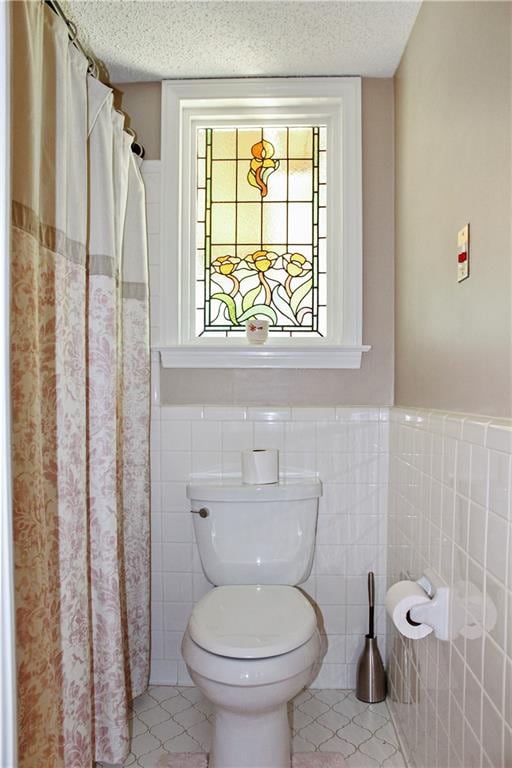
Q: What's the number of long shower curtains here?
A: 1